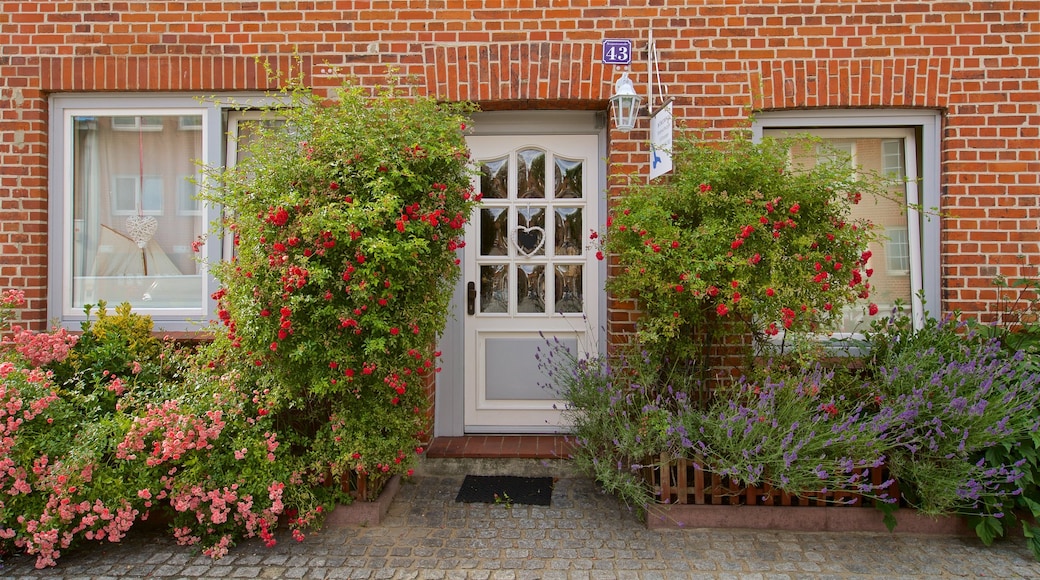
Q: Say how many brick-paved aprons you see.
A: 1